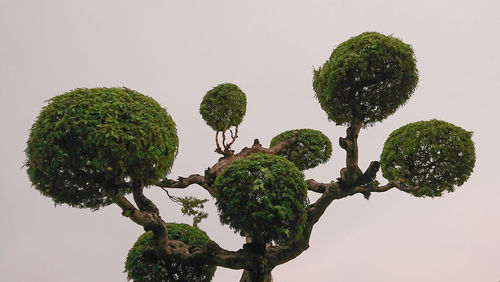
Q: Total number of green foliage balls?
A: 7